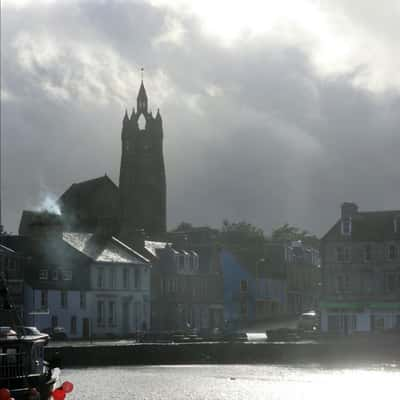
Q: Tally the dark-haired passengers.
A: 0